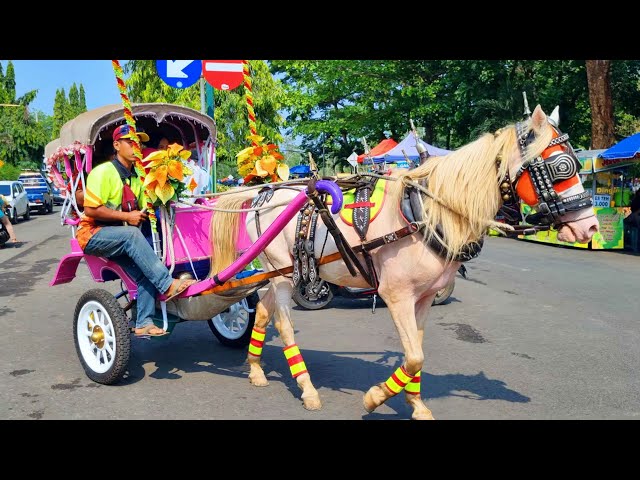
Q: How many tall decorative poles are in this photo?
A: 2